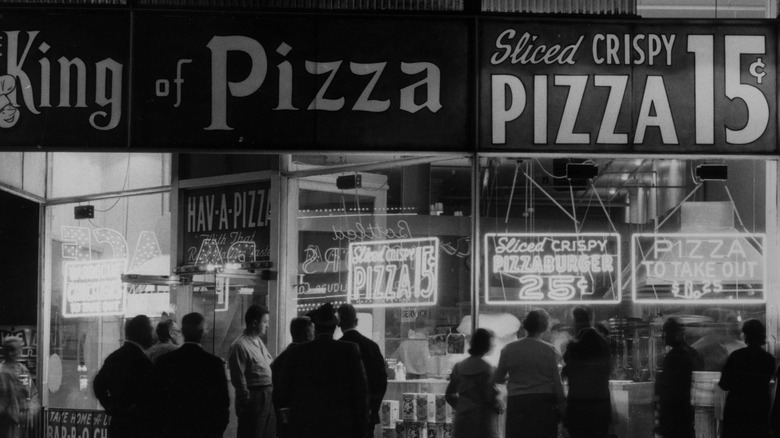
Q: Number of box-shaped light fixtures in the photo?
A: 4